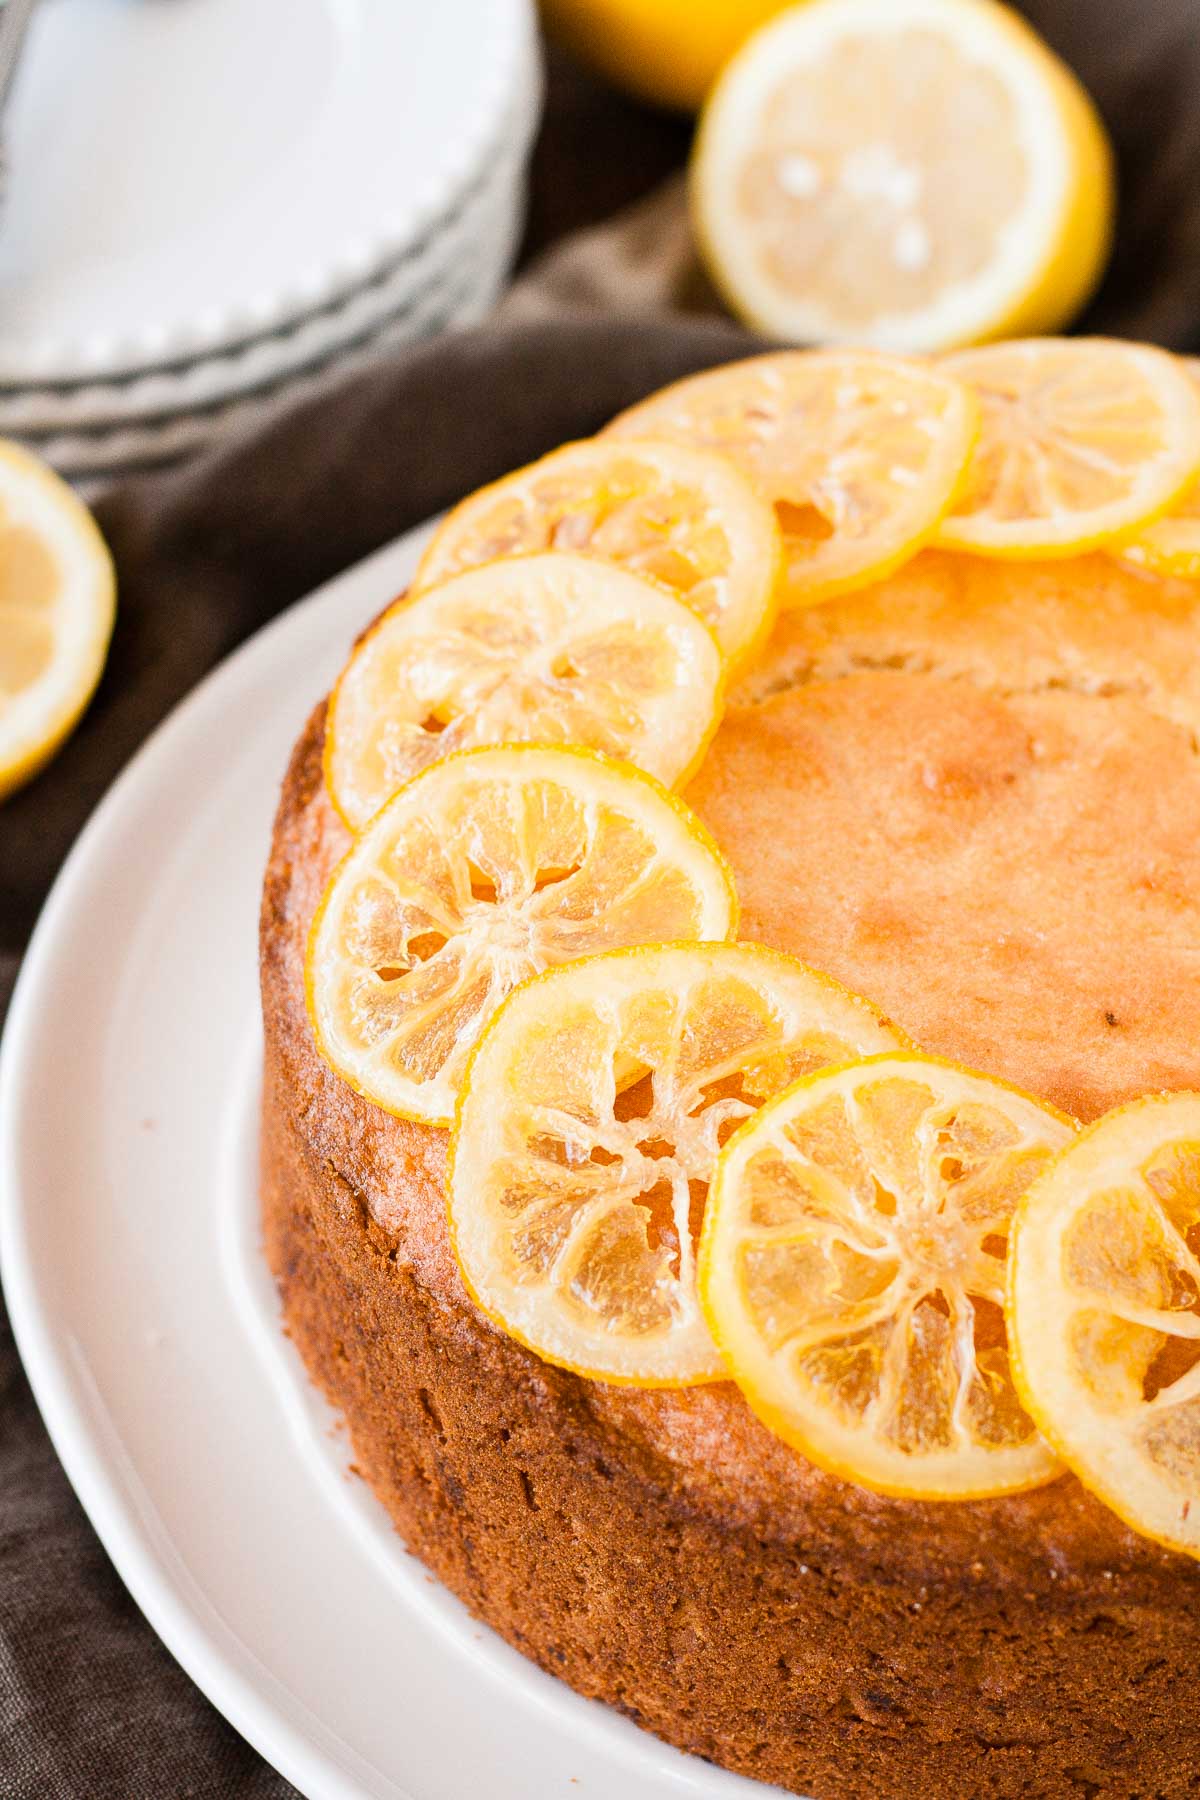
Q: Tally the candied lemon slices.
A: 9